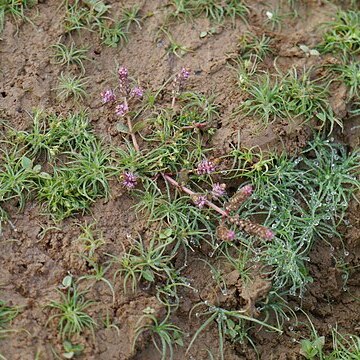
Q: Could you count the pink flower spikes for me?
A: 12